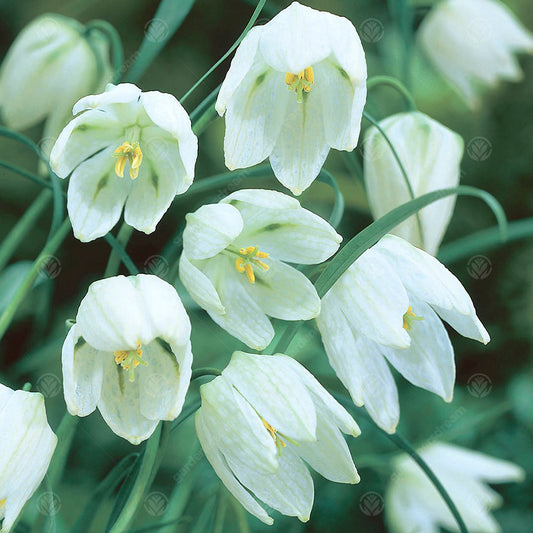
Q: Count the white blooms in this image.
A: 11